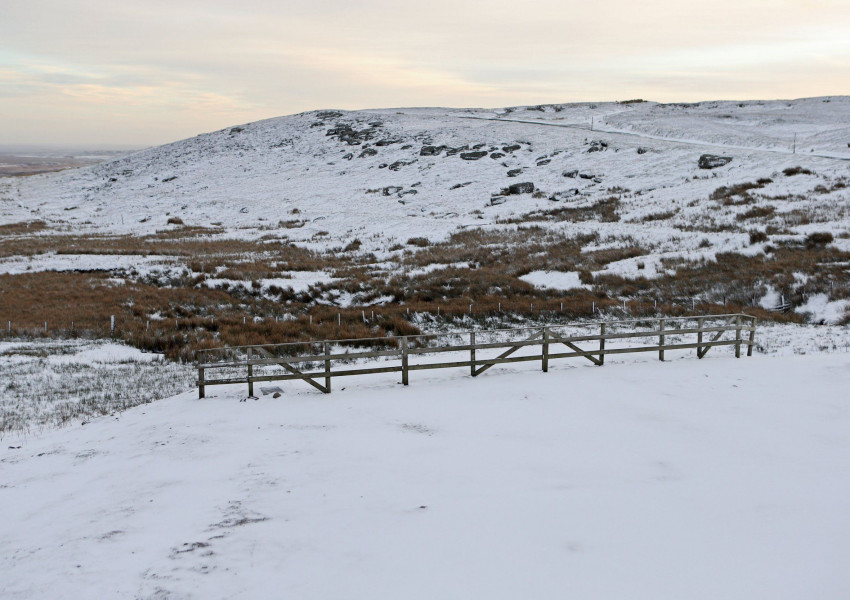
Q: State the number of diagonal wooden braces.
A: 4